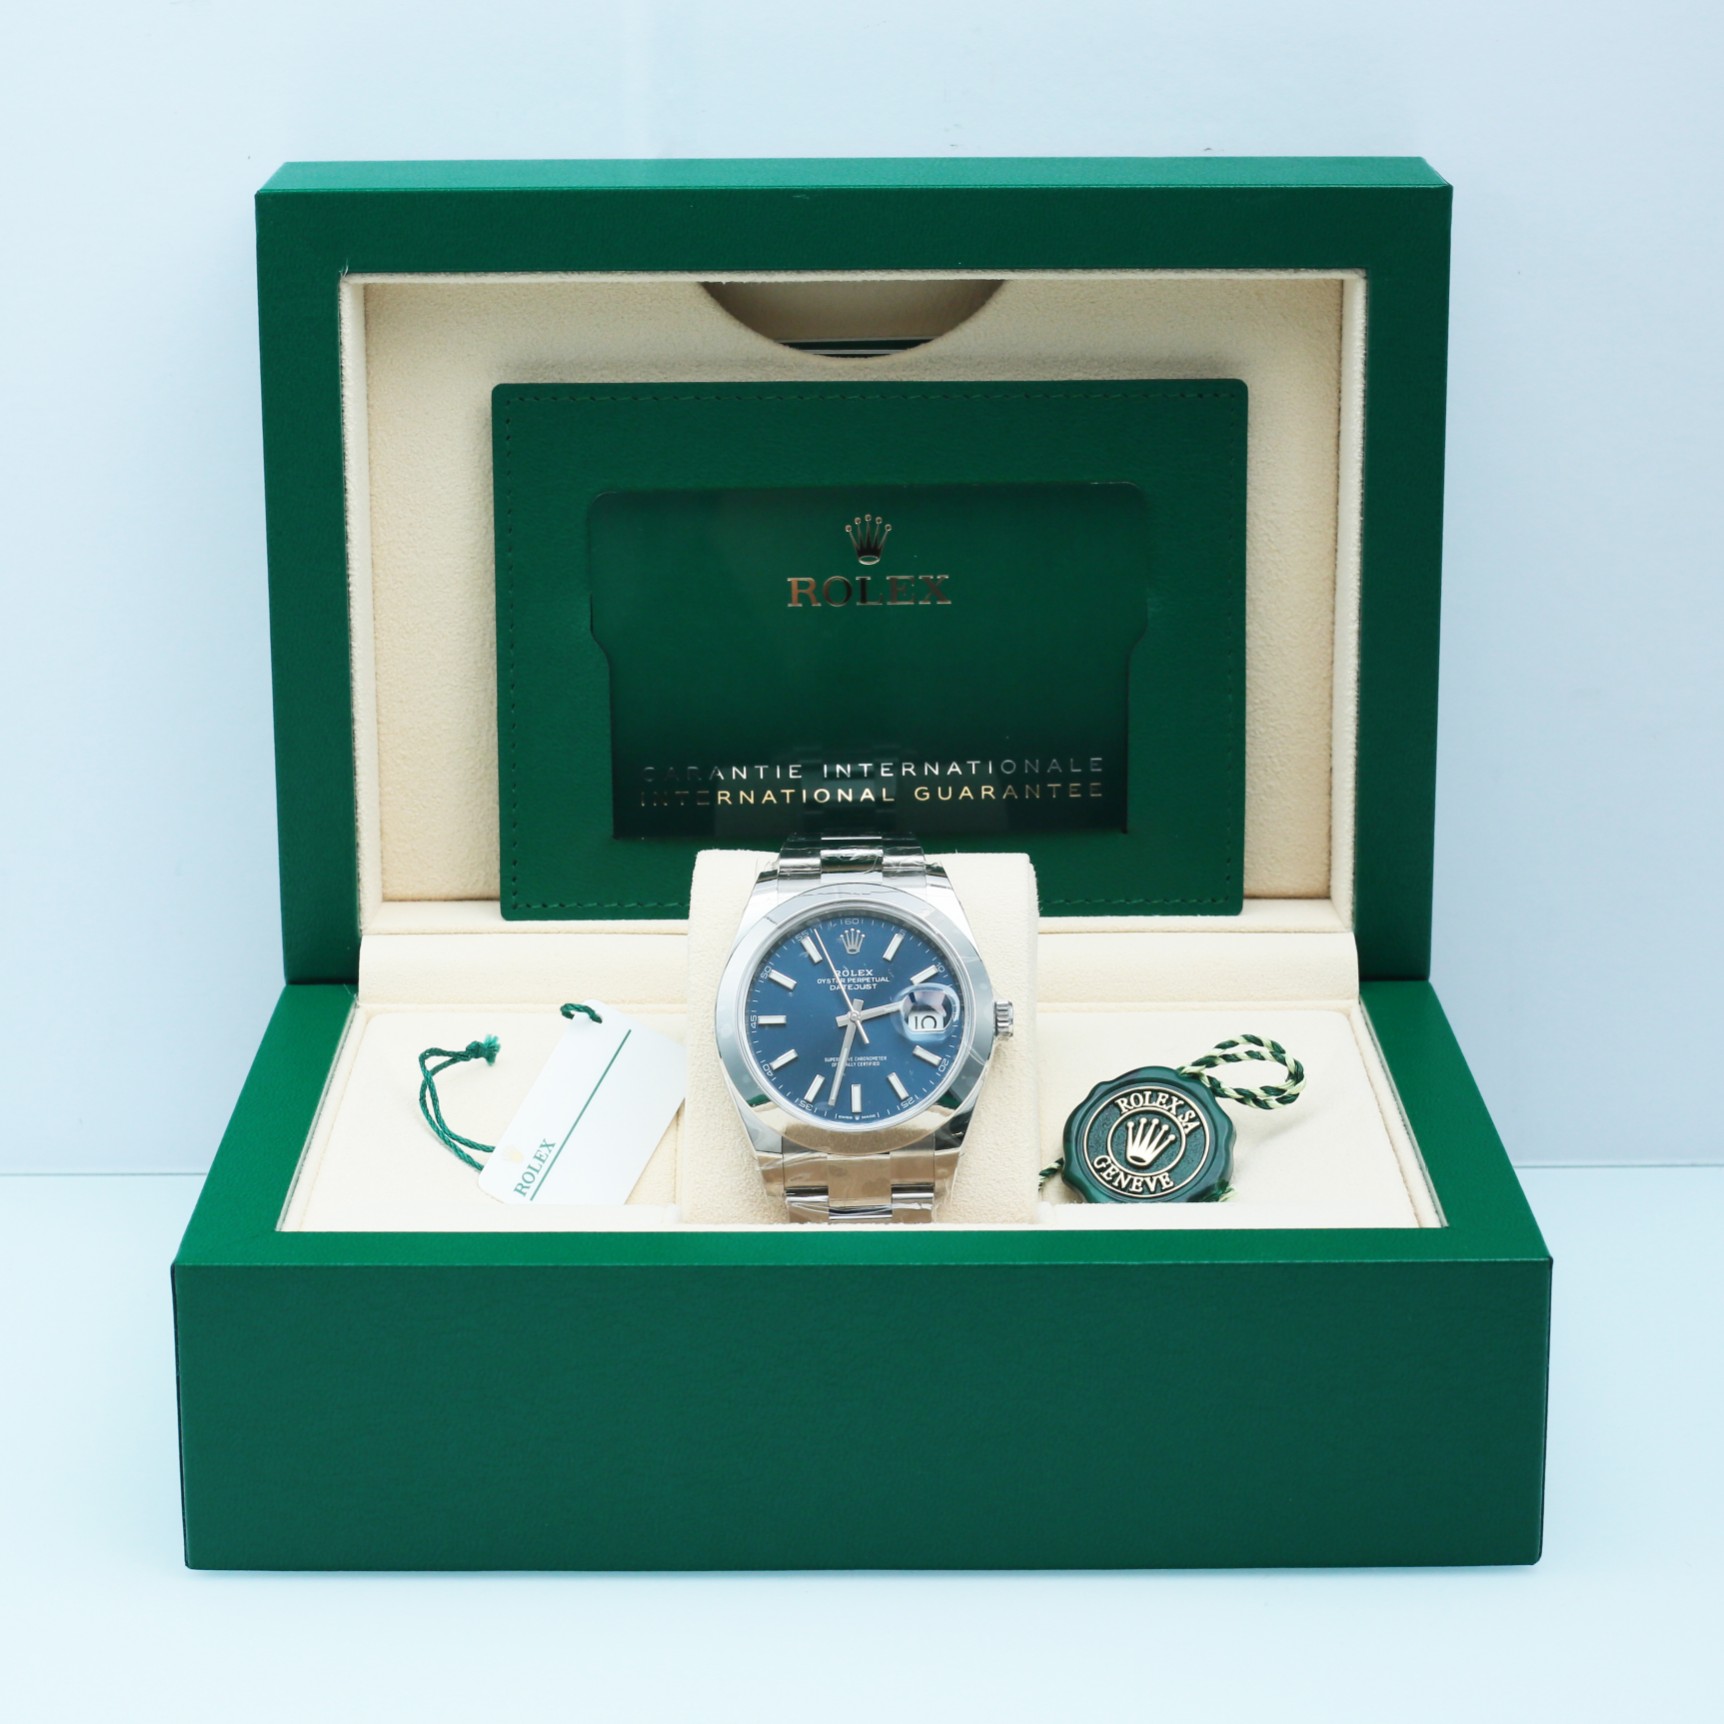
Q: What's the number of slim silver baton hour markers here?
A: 10